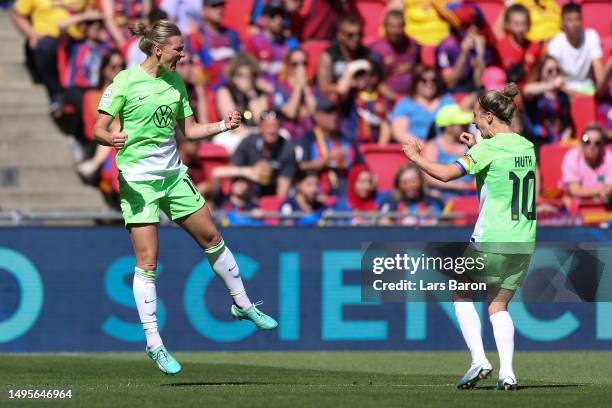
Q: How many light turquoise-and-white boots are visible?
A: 2